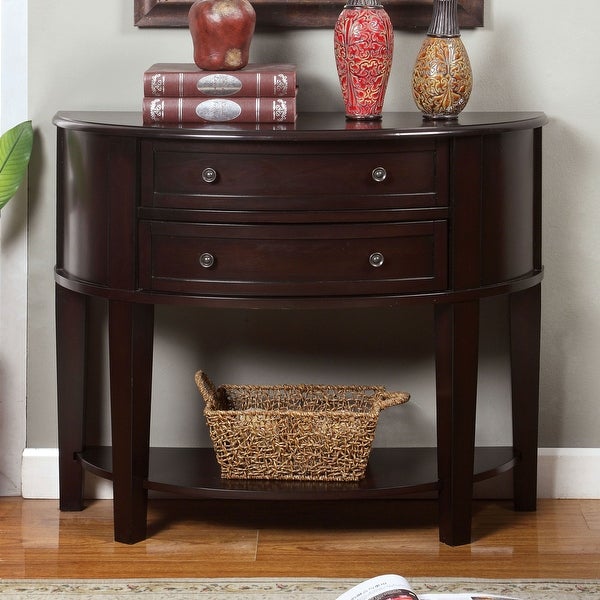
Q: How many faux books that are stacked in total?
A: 2